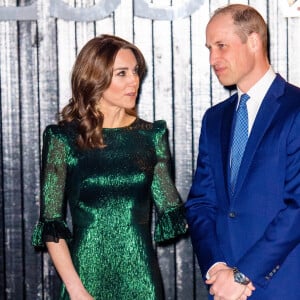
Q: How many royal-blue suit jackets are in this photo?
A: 1